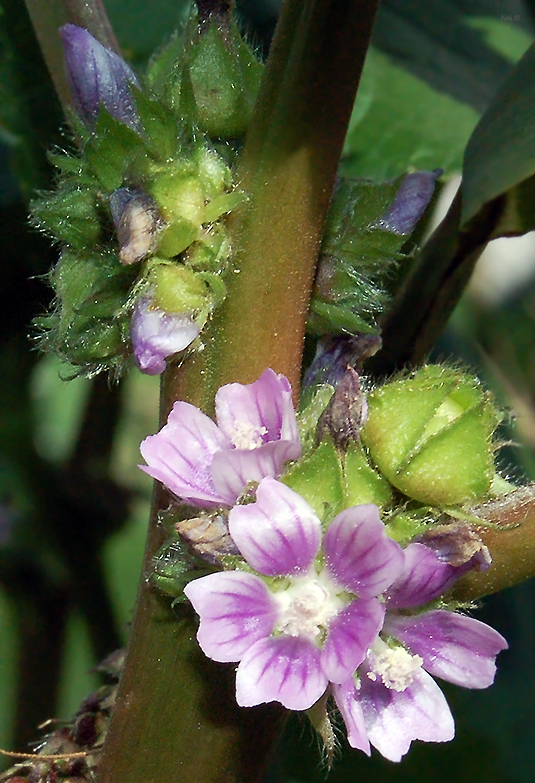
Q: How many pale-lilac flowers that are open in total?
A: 3